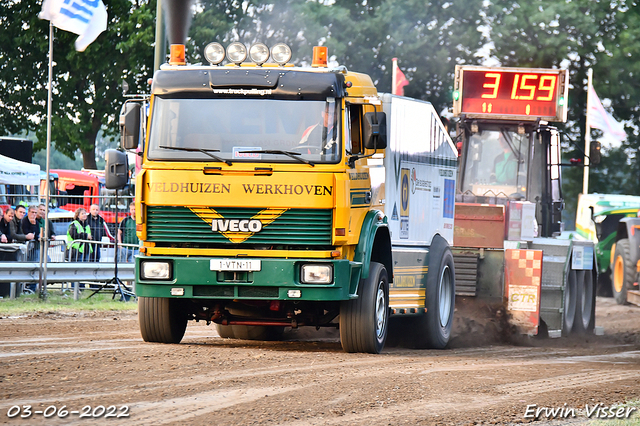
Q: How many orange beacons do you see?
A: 2